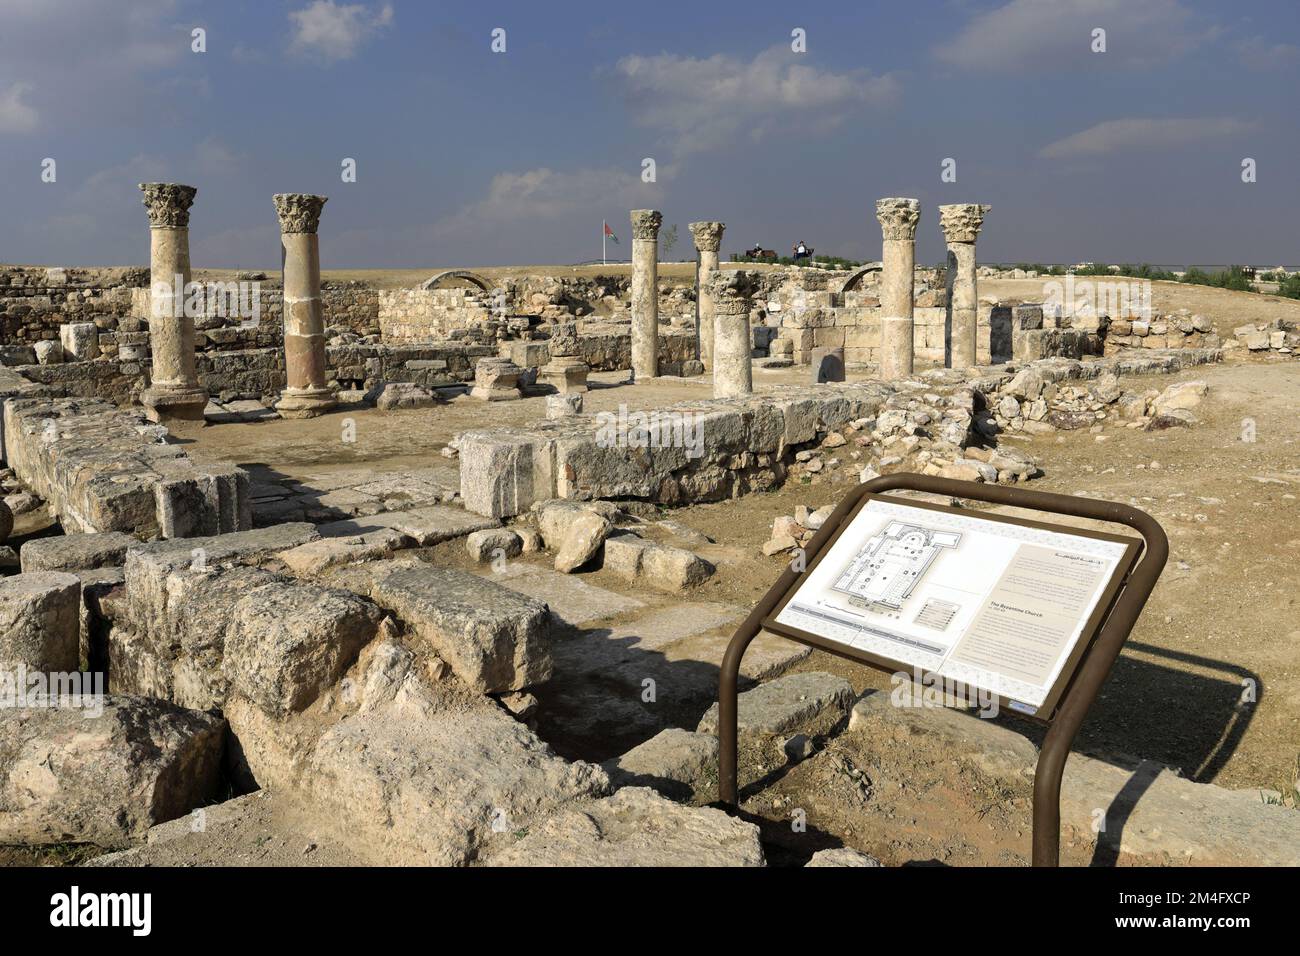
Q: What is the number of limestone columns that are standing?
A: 7